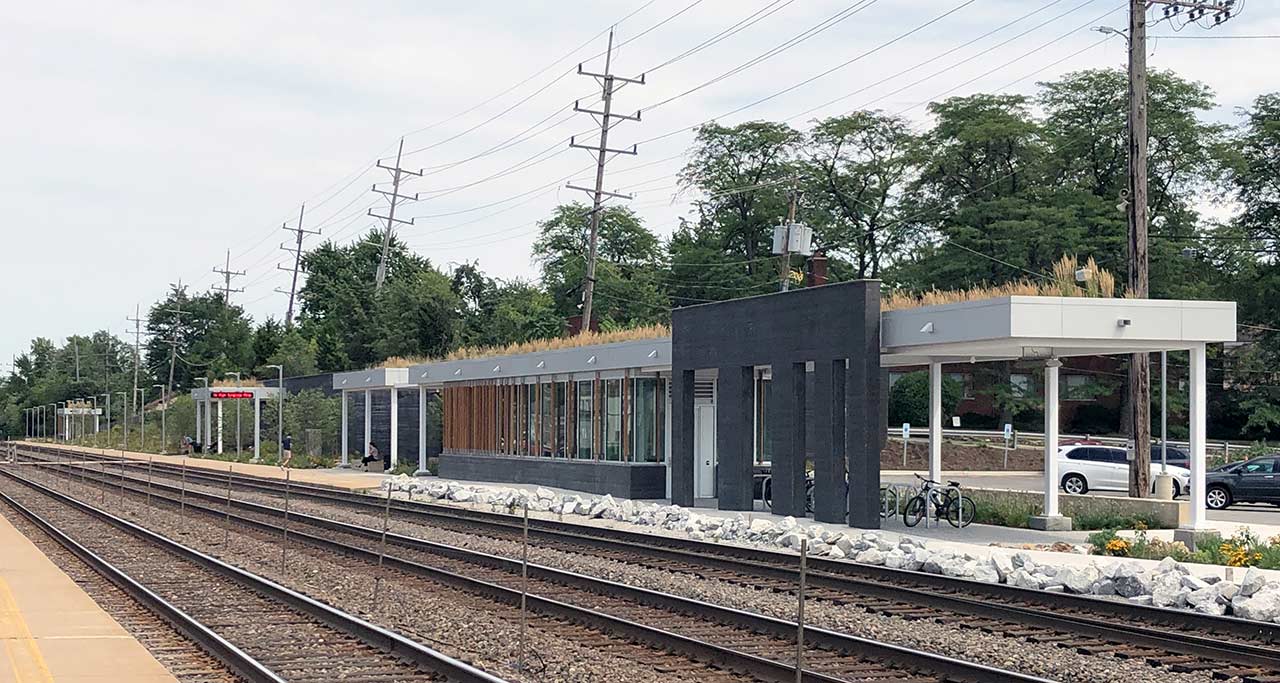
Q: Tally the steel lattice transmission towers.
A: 0